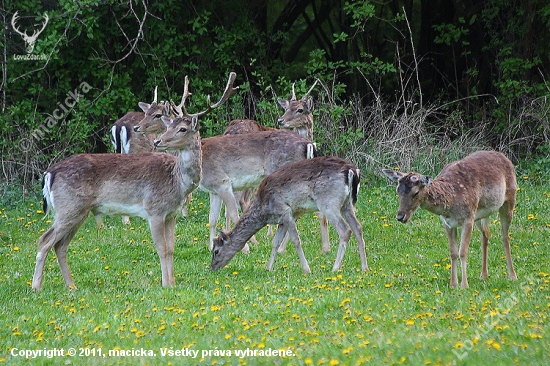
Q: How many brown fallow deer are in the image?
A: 6